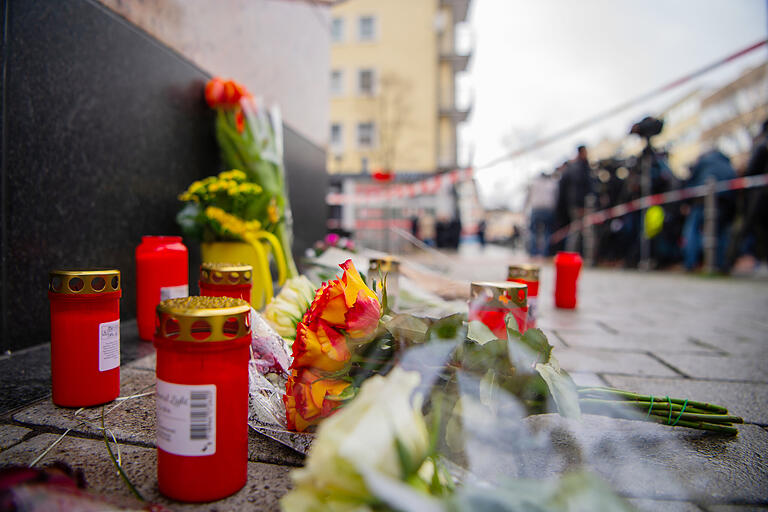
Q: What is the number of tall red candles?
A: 7